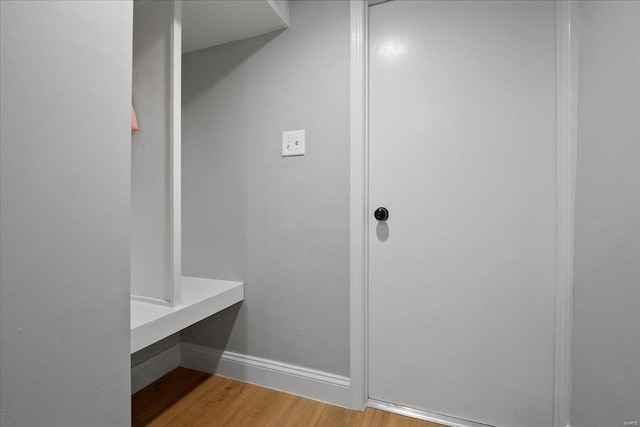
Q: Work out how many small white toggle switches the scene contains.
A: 2